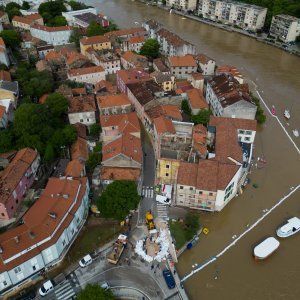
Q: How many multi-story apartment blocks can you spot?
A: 3